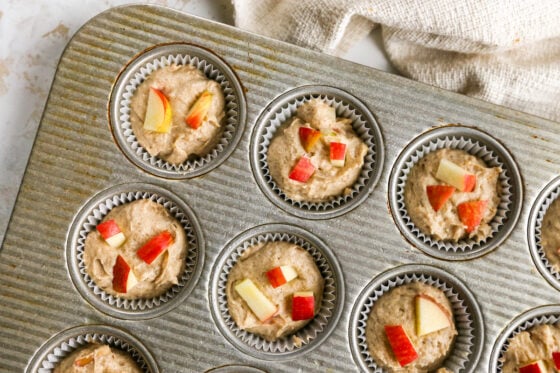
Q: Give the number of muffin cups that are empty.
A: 0